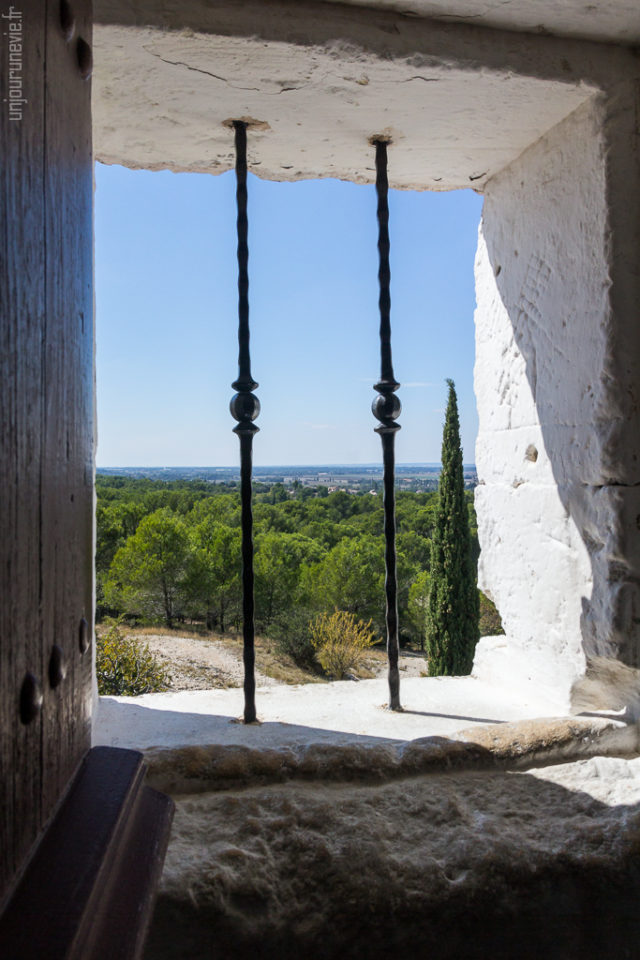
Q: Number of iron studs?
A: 5